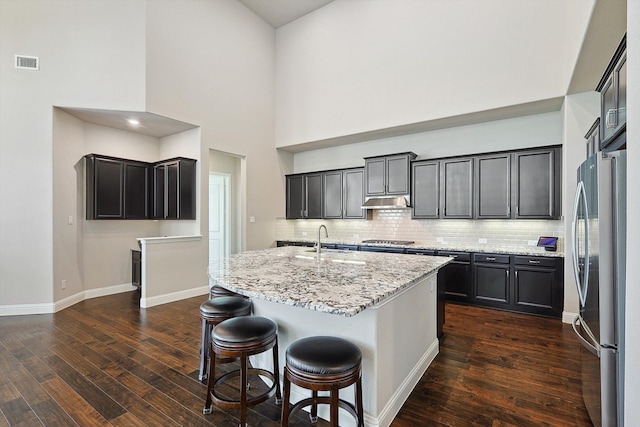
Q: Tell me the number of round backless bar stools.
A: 4